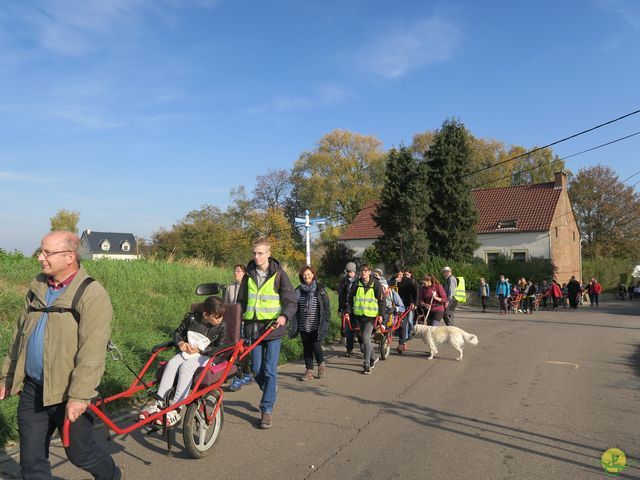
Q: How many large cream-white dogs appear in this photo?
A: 1